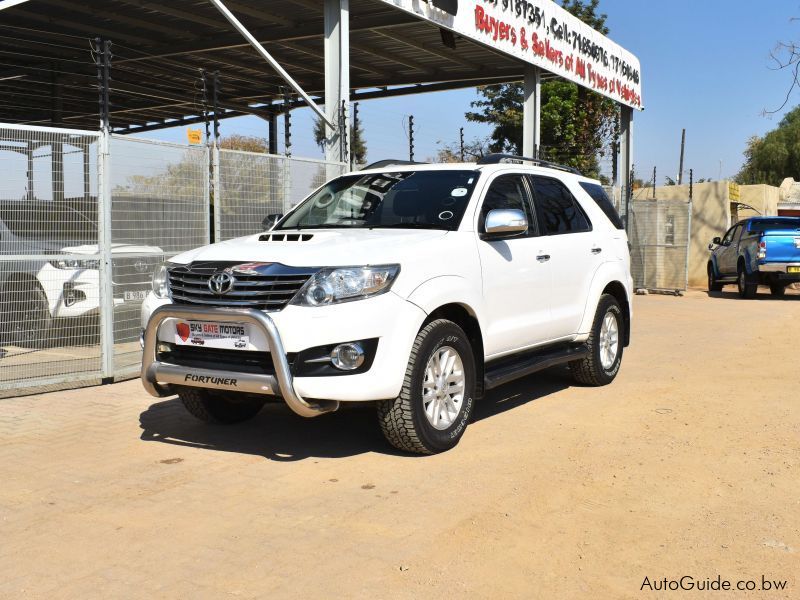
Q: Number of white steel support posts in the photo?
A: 3